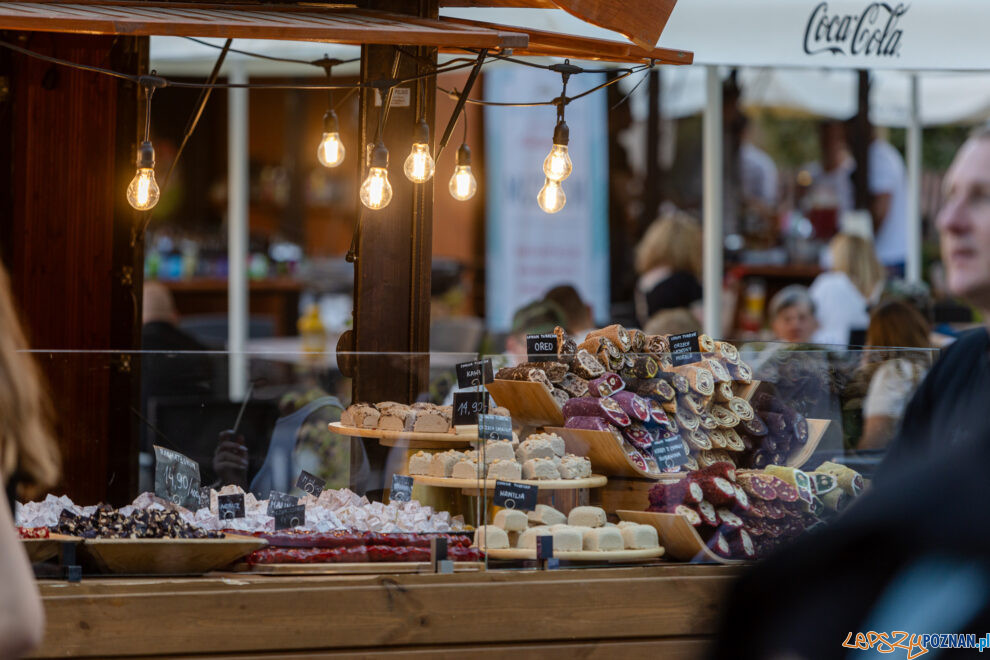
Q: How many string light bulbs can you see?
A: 7